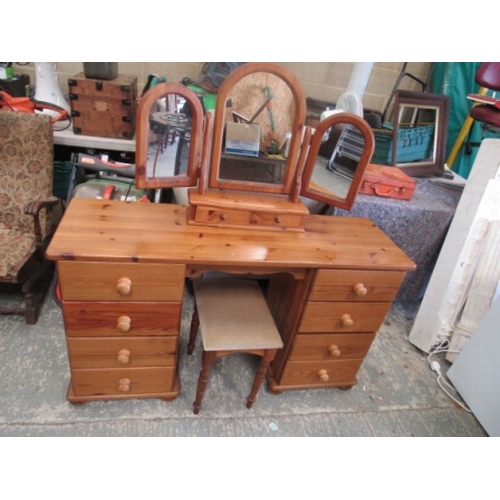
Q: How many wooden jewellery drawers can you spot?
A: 2